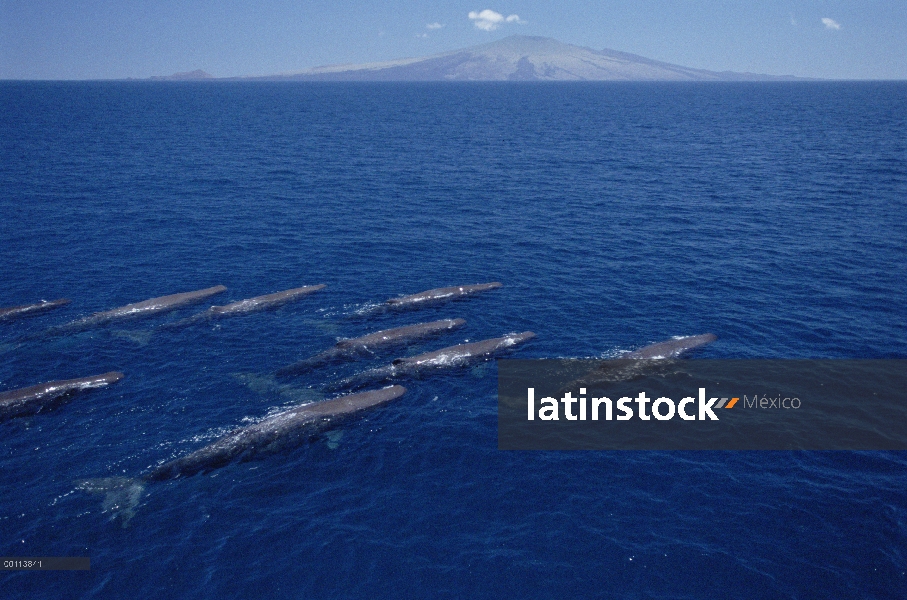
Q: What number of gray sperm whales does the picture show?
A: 9